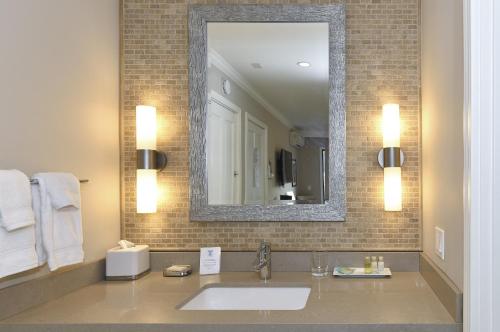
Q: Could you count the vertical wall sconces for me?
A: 2